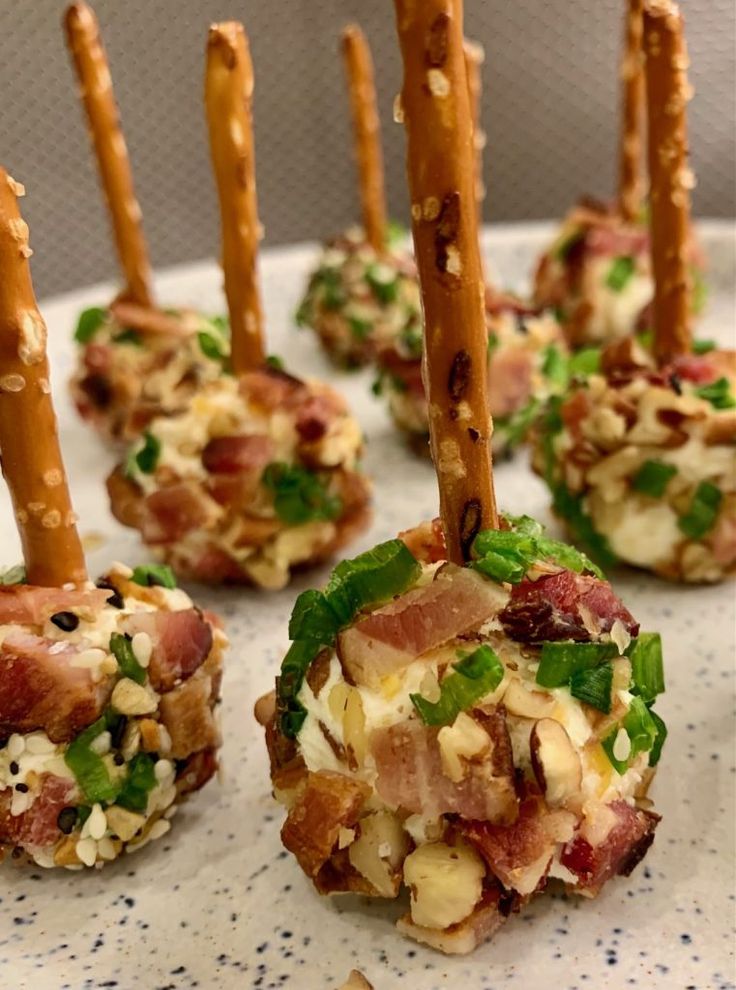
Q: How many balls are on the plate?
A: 8